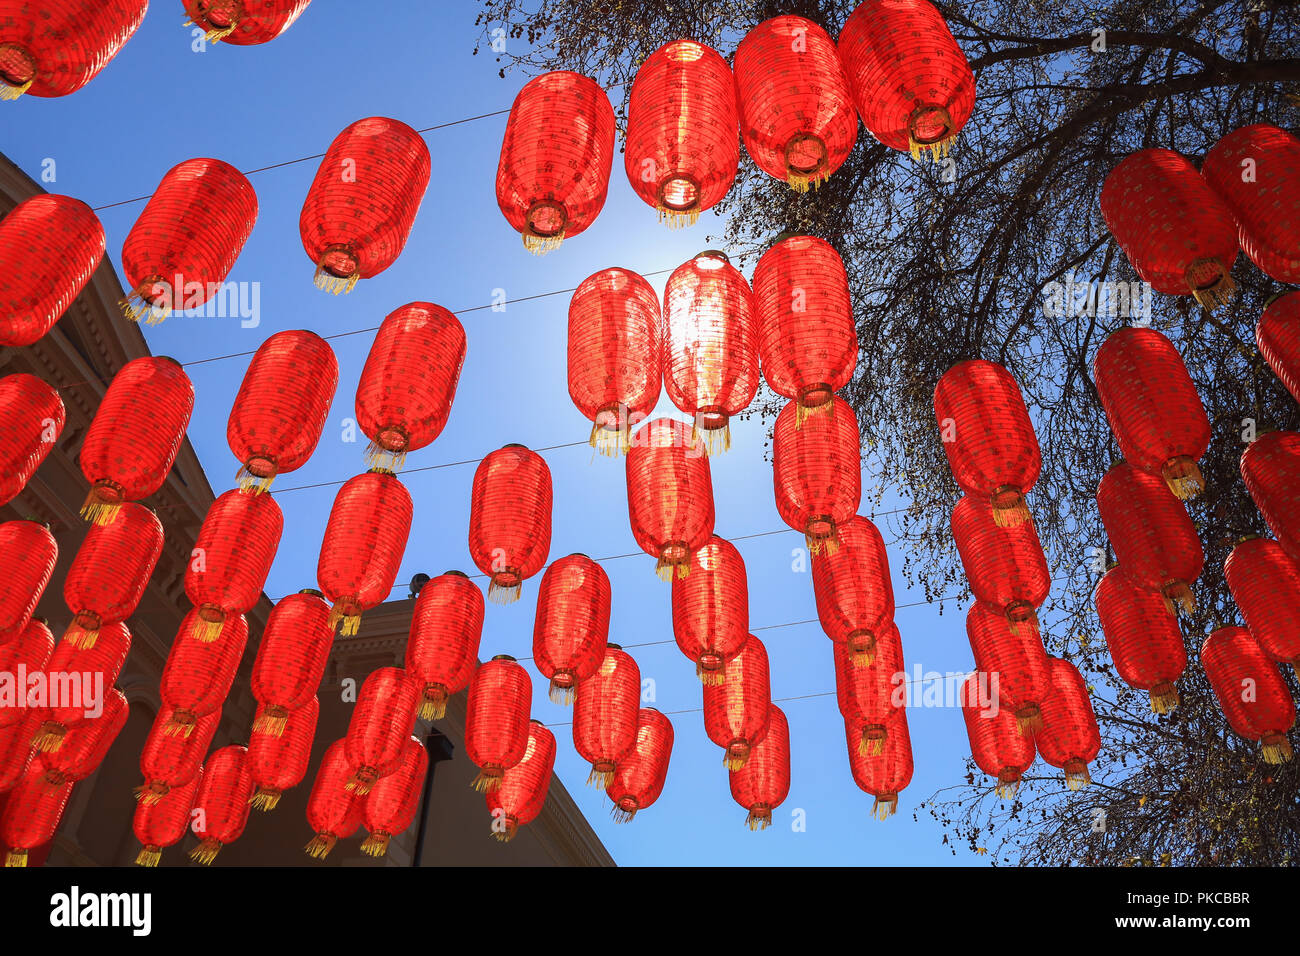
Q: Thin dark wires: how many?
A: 6